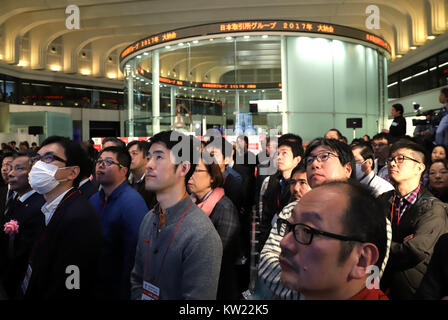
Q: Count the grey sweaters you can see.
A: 1